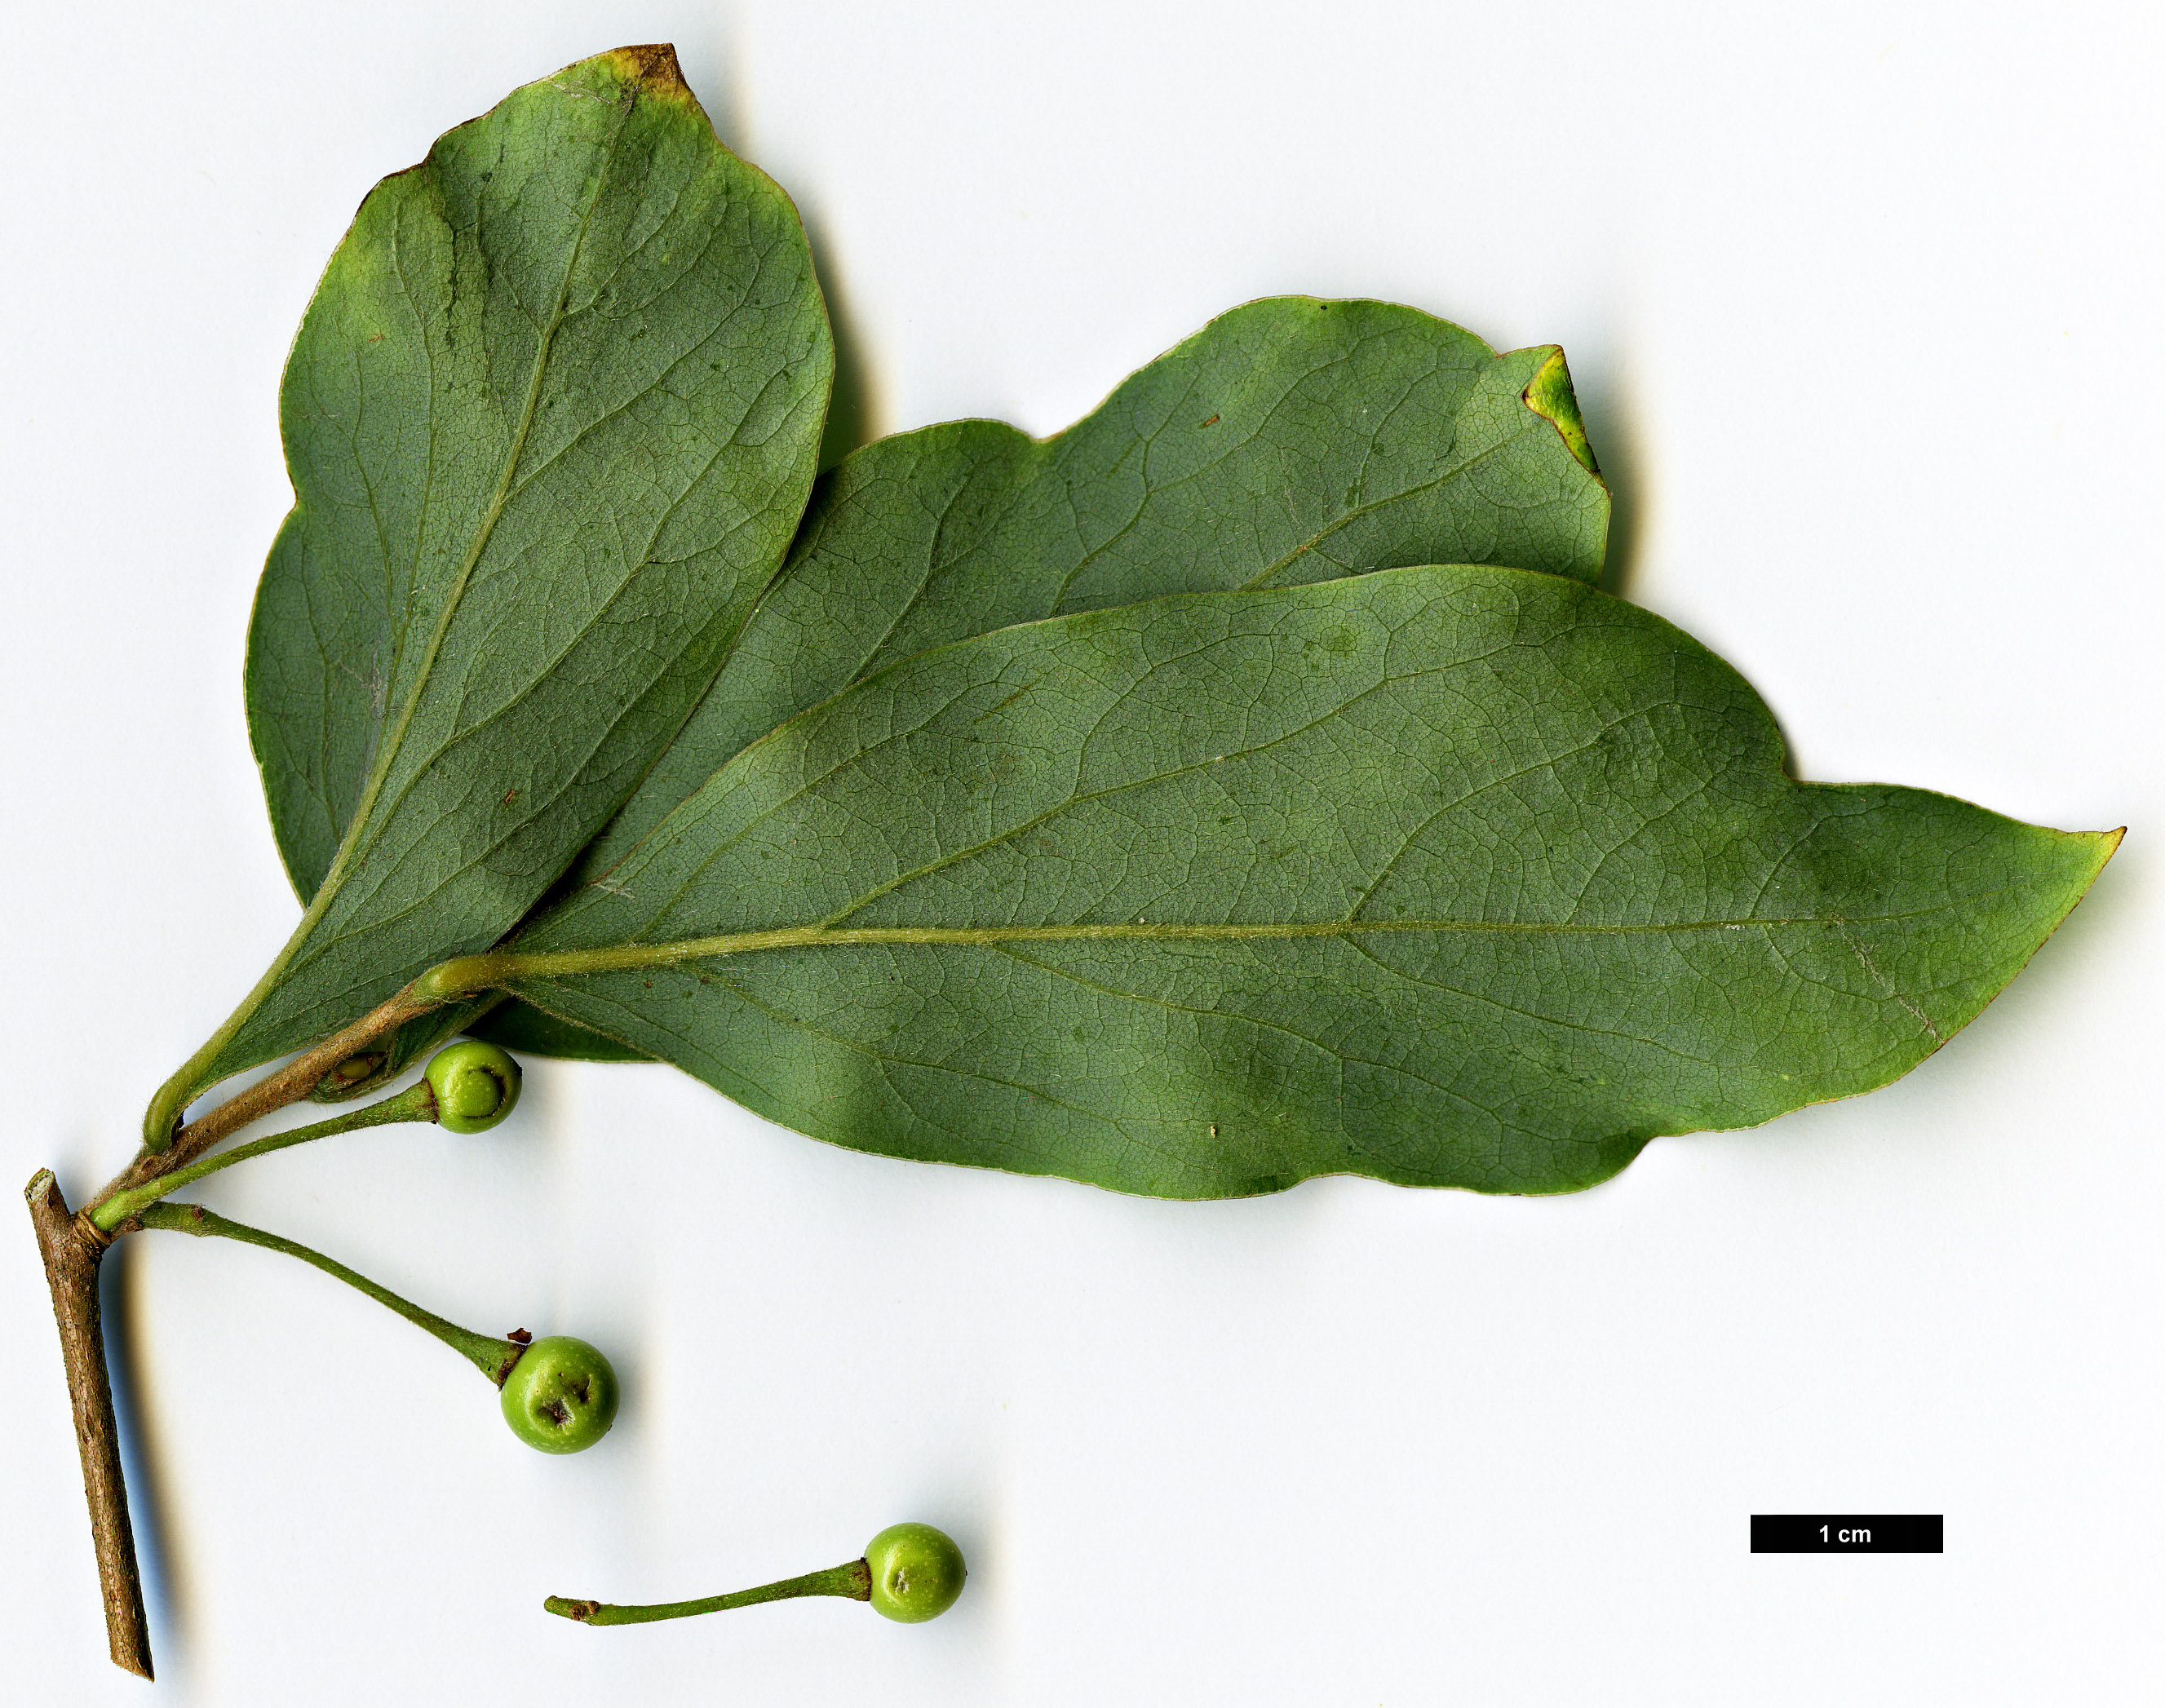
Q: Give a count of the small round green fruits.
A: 3